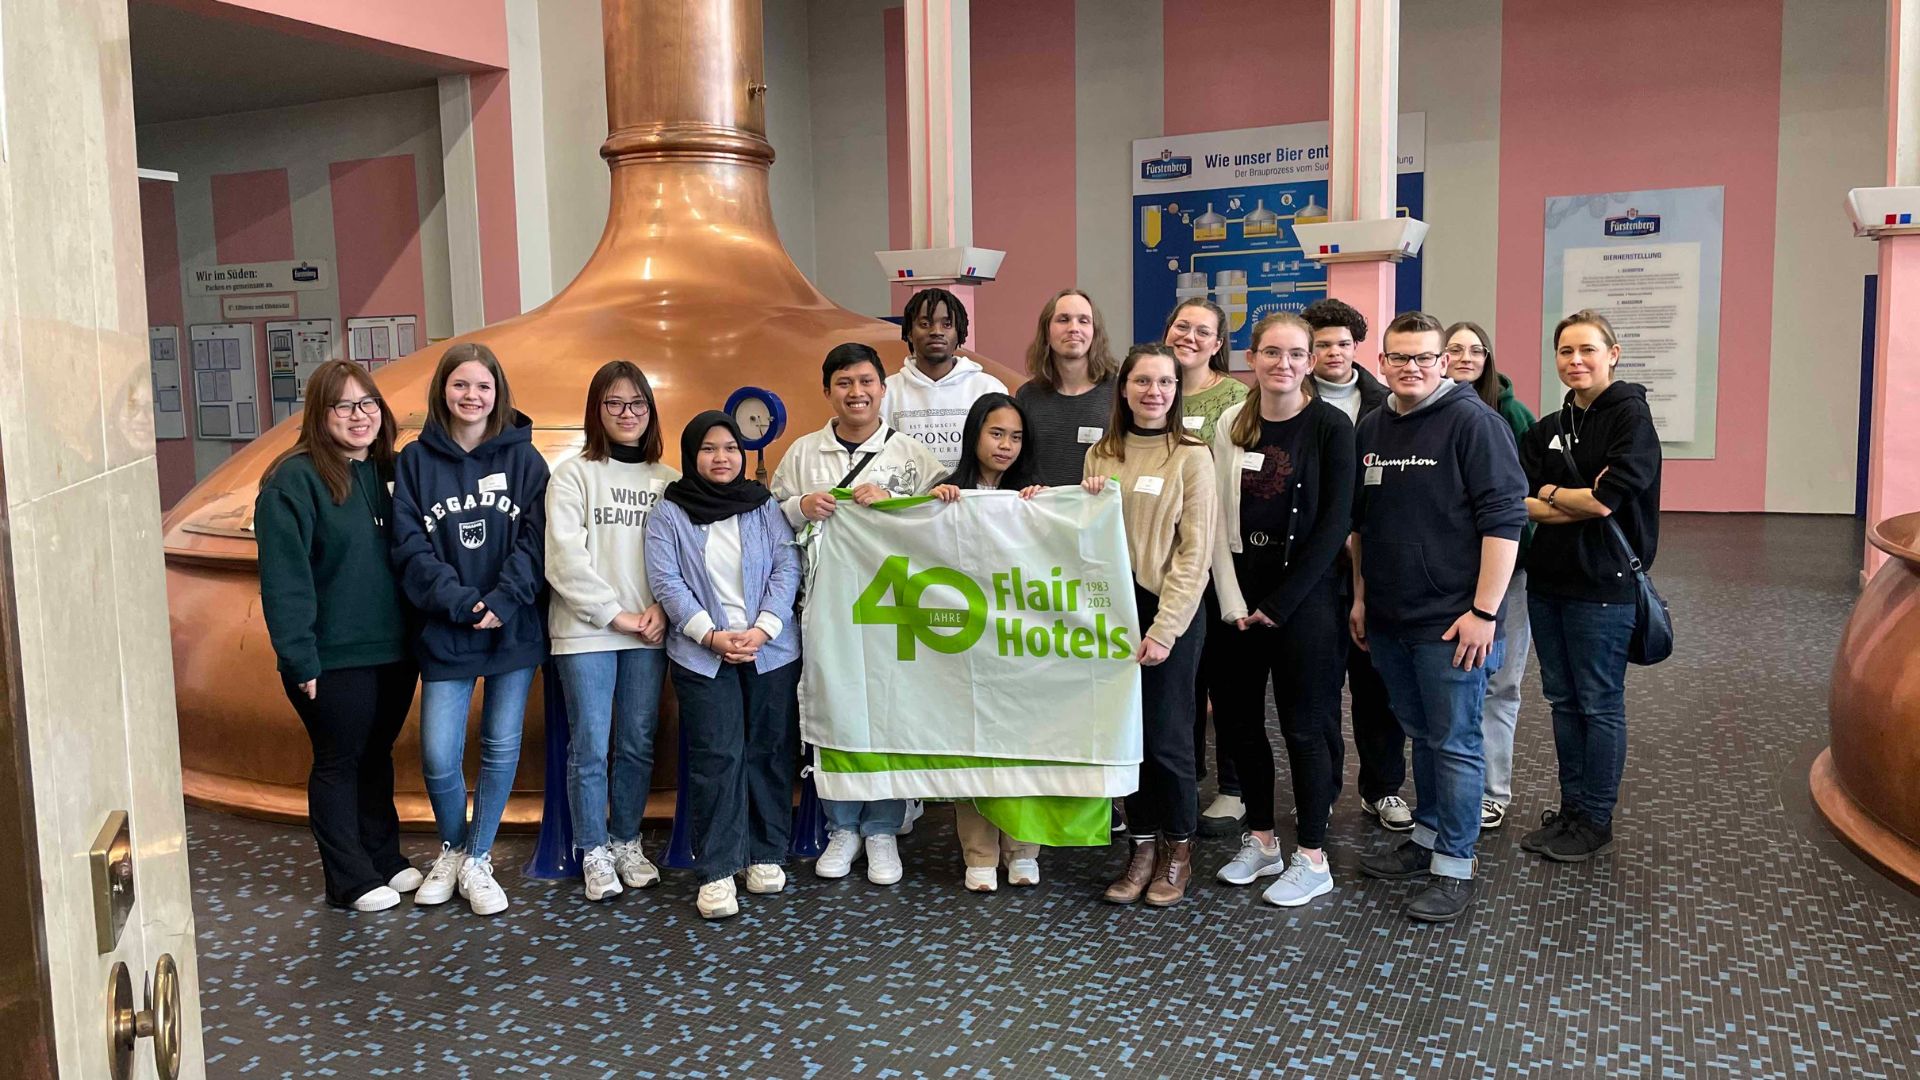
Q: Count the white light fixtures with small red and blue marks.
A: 3